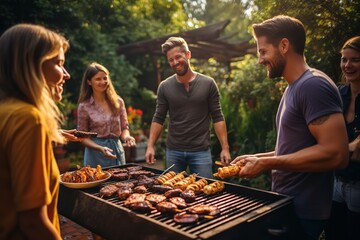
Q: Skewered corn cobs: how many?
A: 6